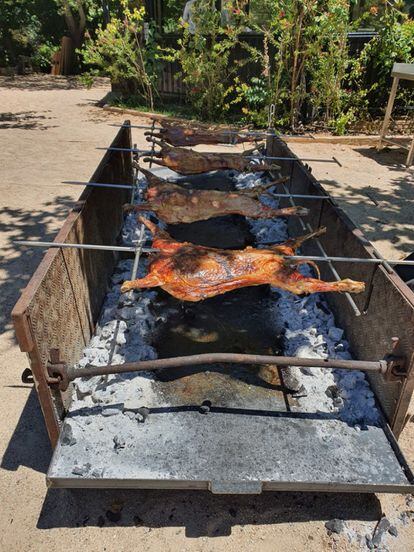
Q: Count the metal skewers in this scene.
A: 4